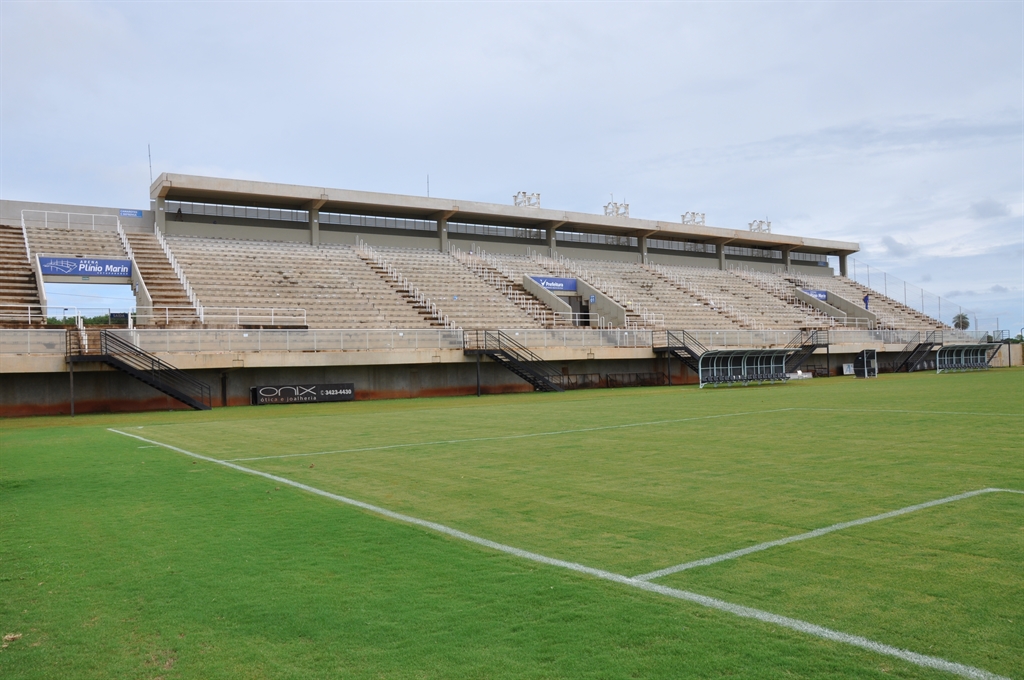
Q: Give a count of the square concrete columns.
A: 8